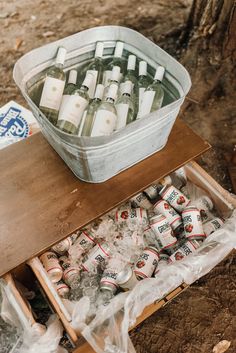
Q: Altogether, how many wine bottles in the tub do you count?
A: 12